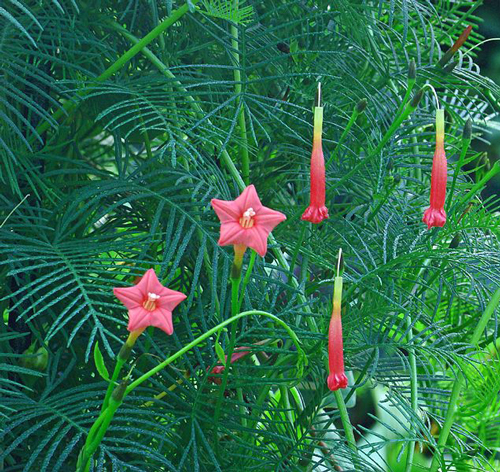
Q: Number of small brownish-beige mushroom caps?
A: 0